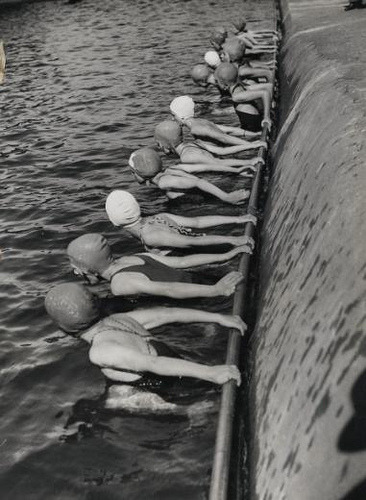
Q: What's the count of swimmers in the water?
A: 12